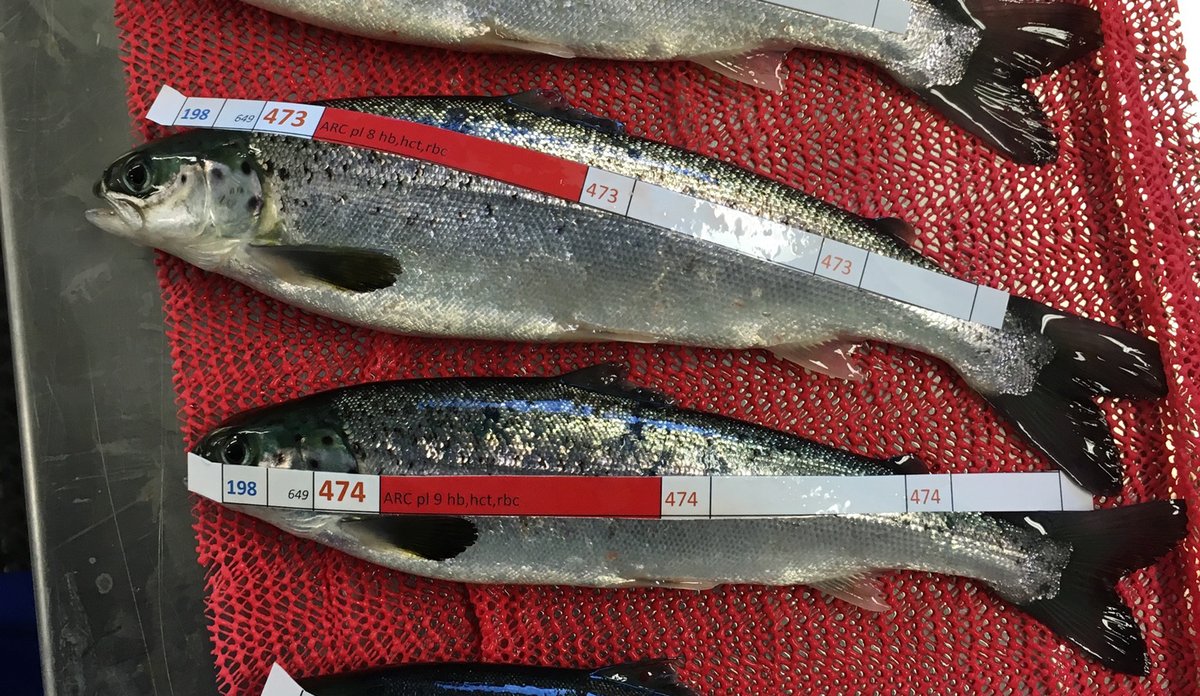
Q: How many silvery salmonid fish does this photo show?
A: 4